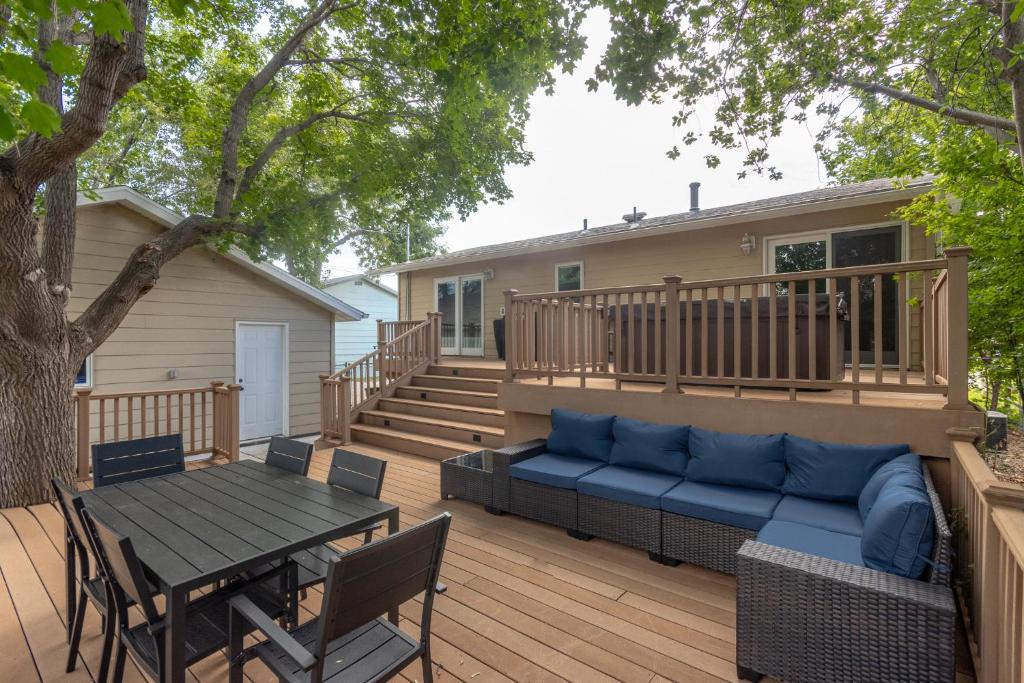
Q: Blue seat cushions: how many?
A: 5